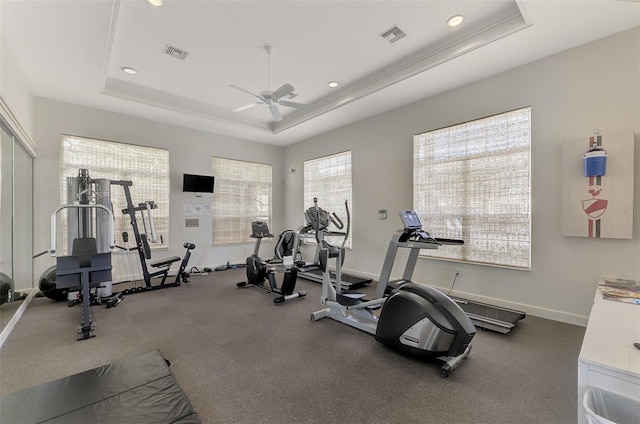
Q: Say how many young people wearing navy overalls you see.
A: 0